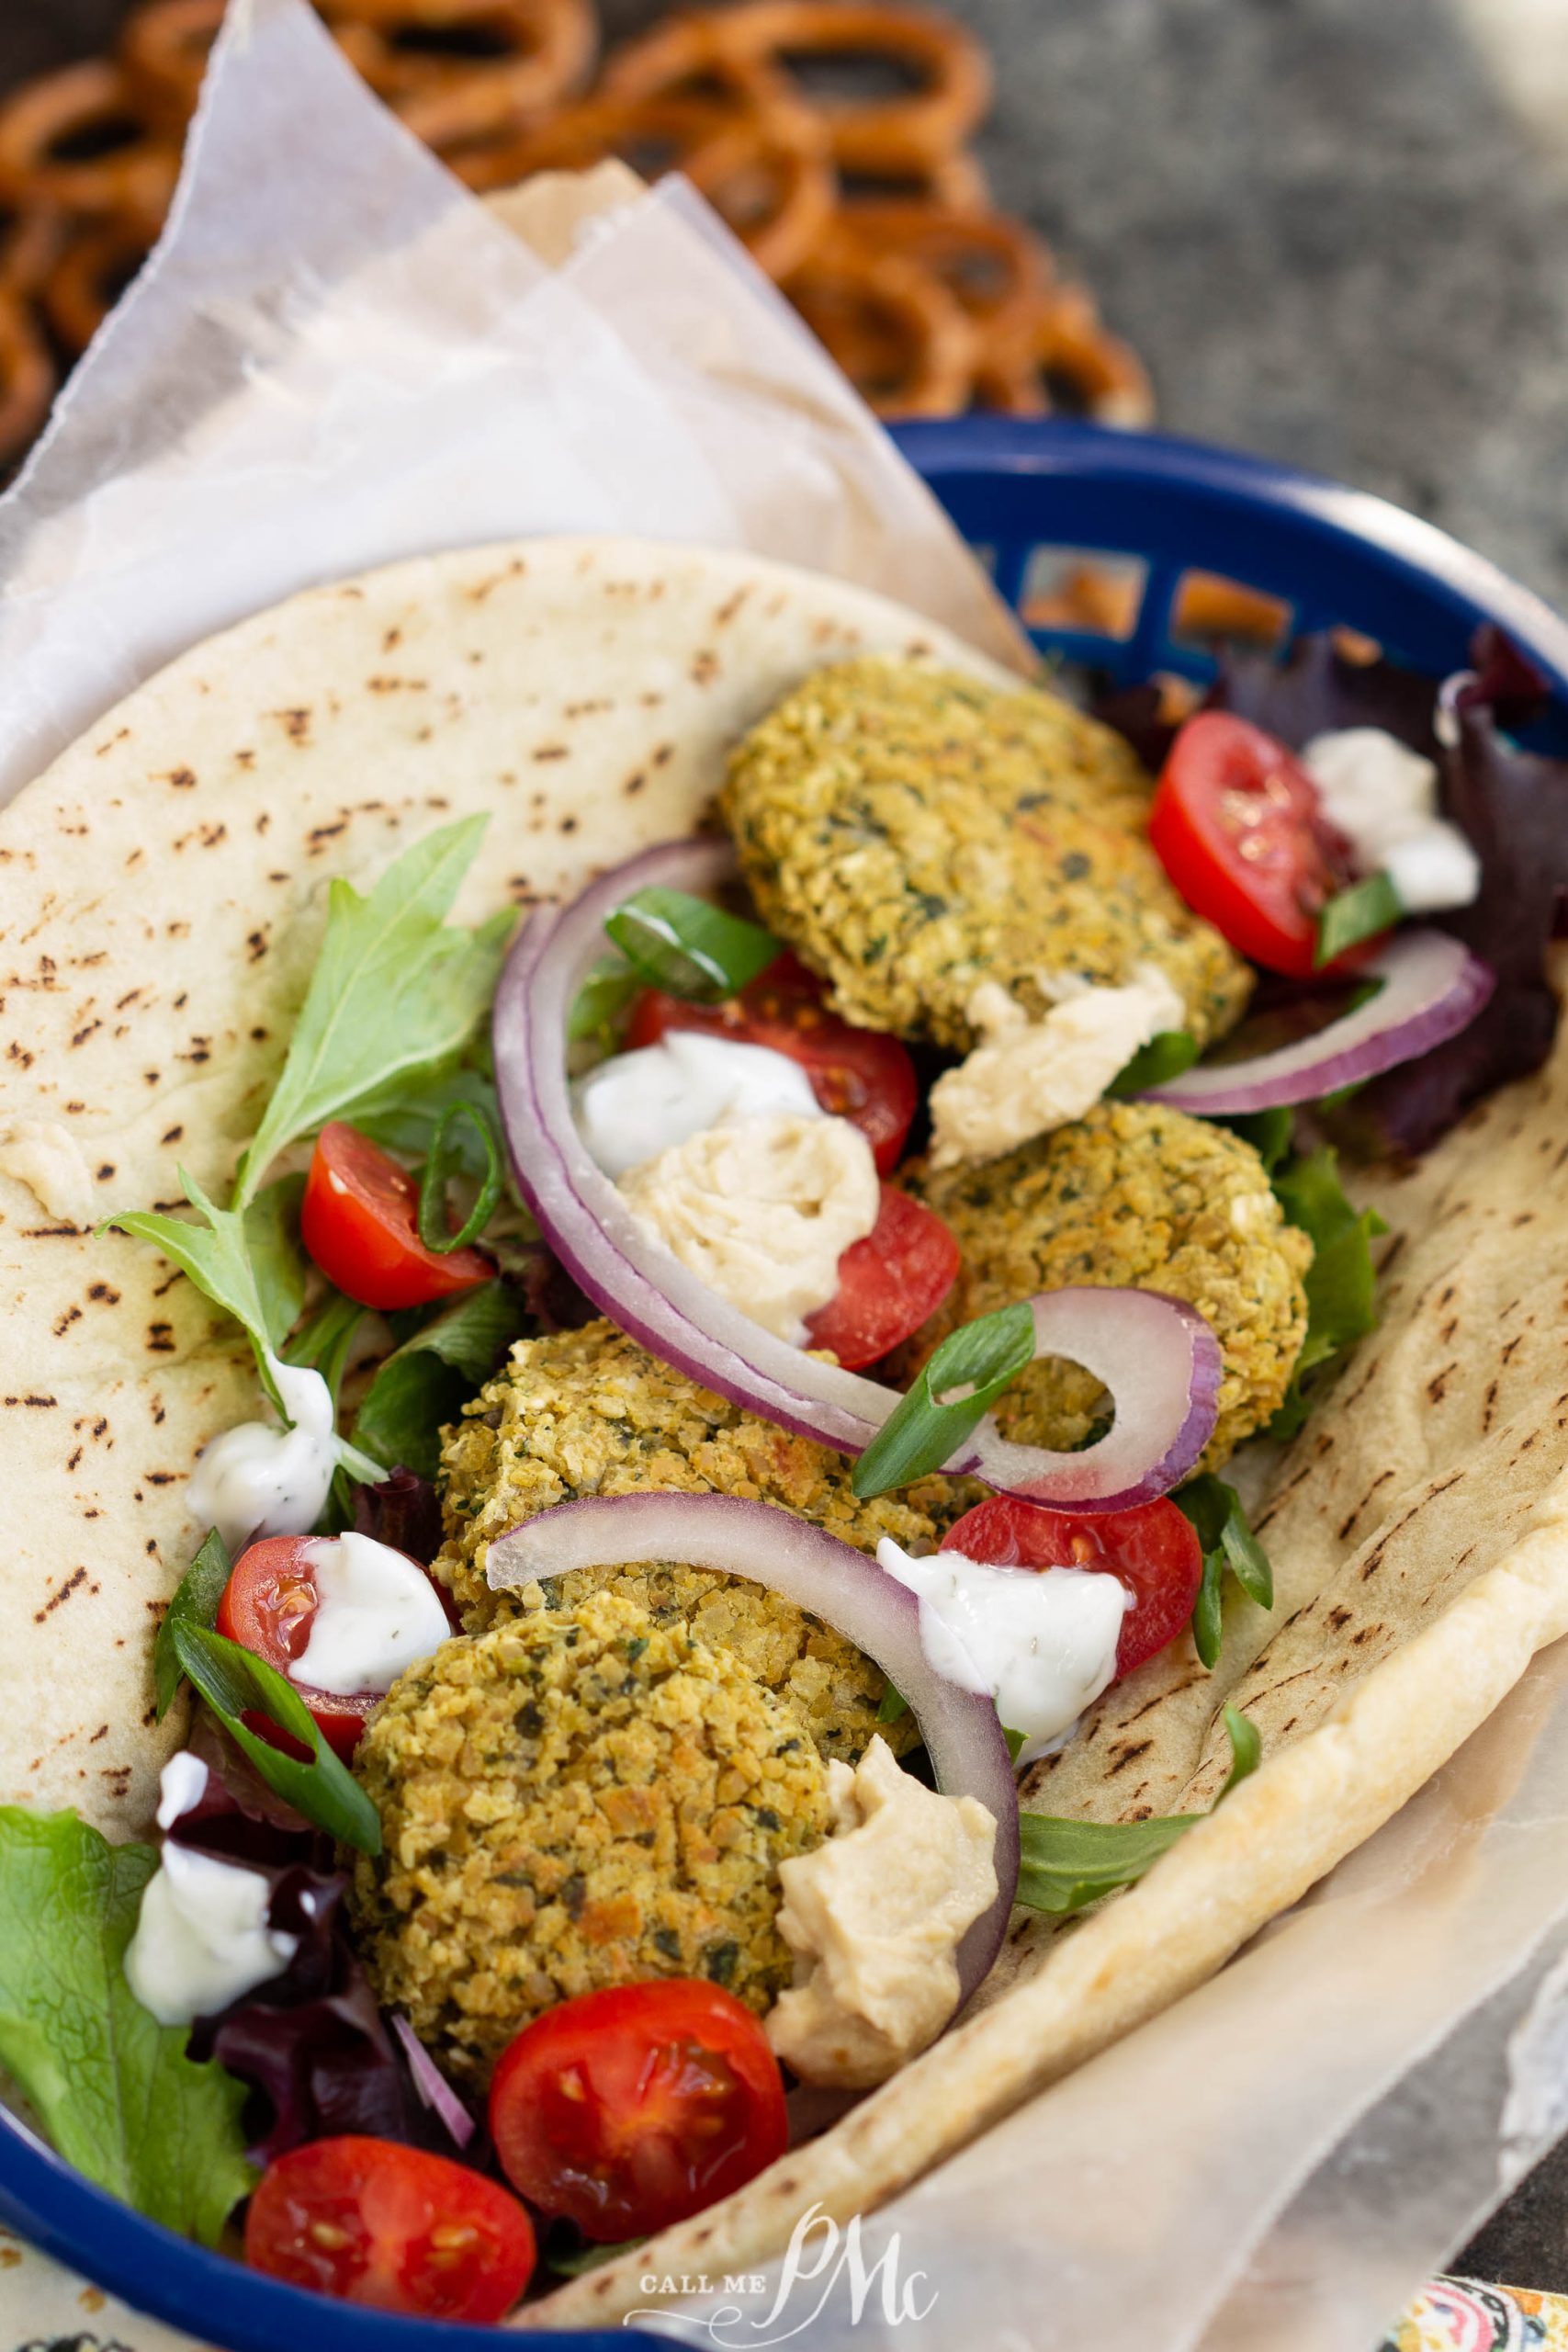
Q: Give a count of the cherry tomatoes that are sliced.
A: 8